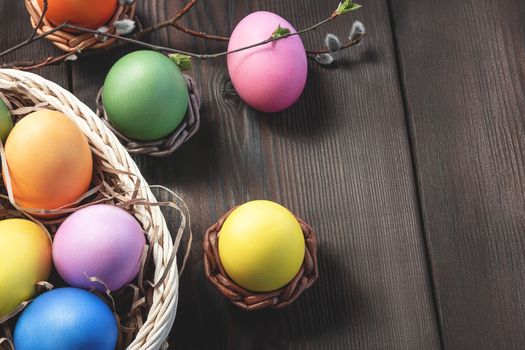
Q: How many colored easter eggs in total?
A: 9